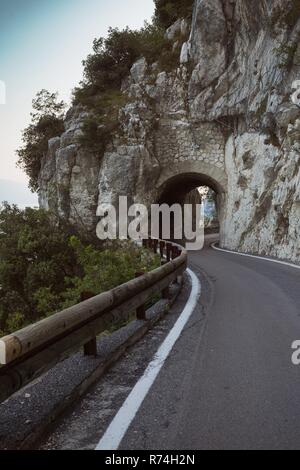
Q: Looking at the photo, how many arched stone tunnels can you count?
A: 1